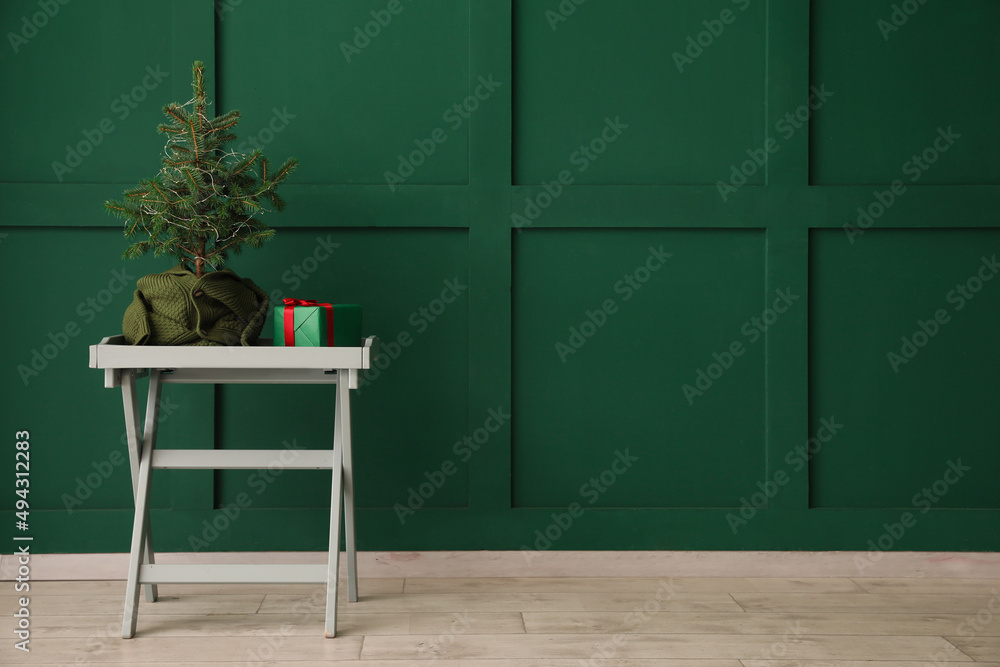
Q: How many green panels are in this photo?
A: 8